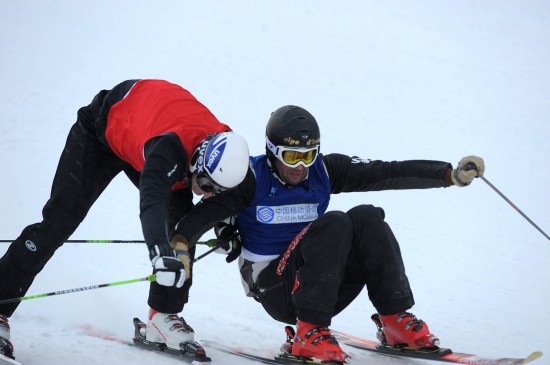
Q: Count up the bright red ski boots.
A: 2